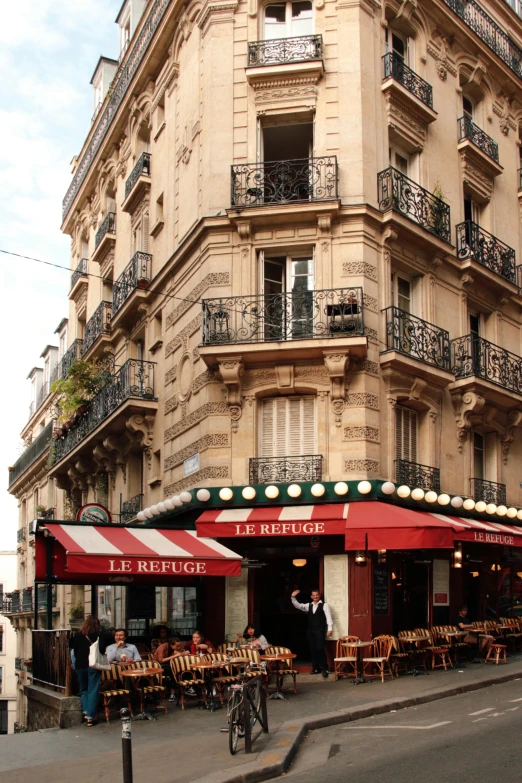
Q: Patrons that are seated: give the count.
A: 6